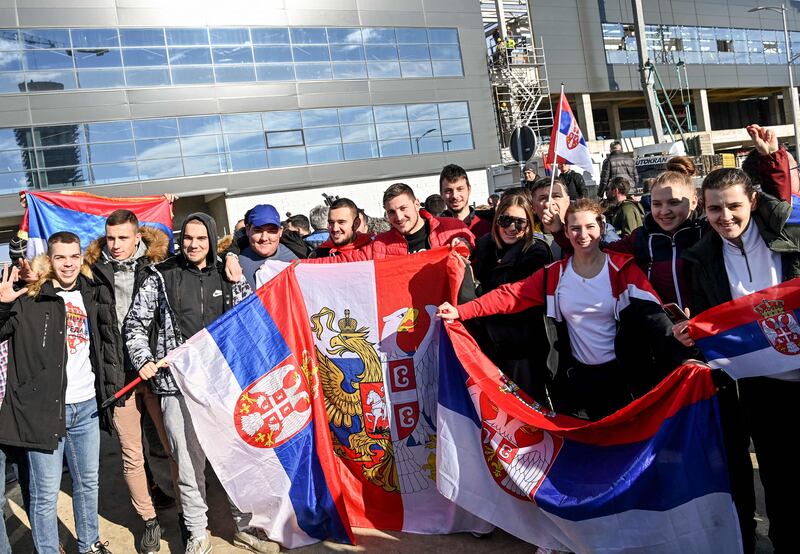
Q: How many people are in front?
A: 12